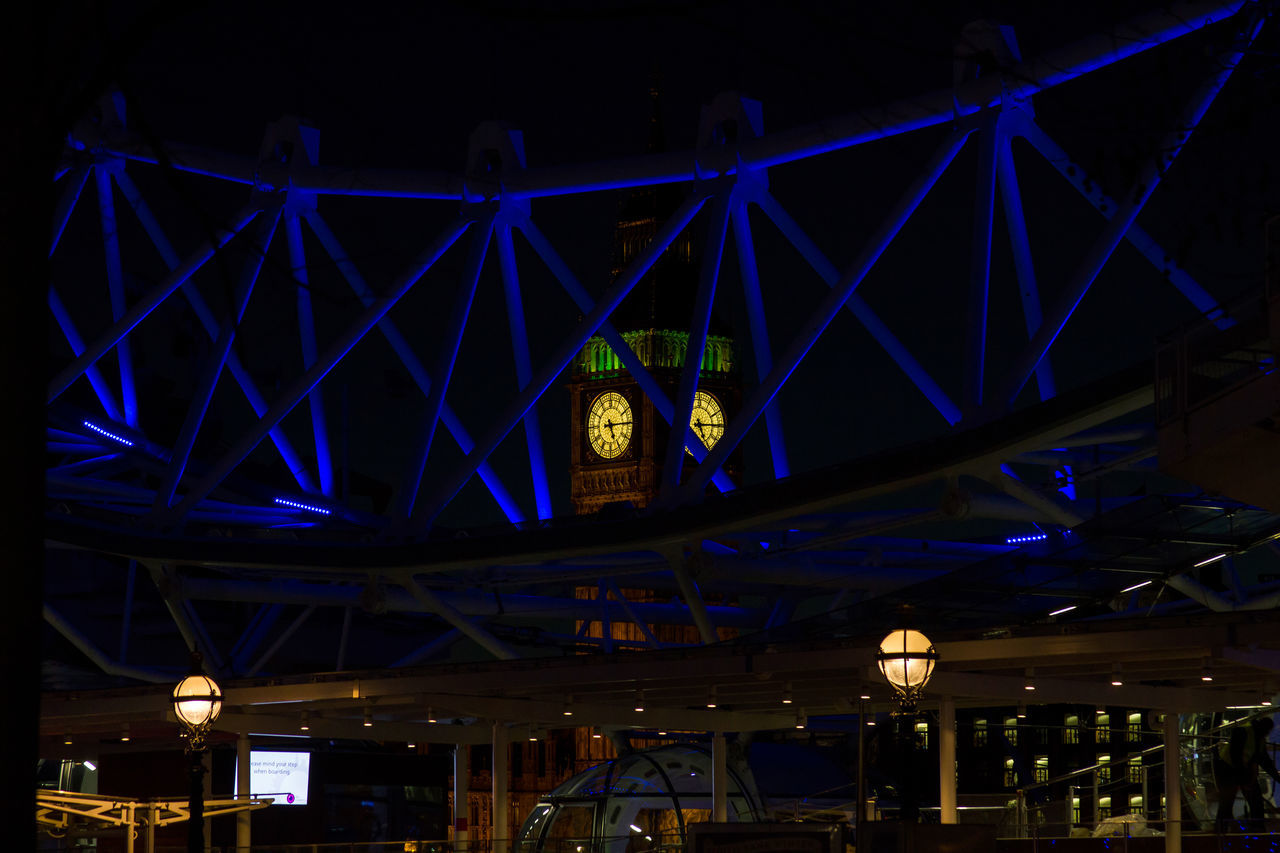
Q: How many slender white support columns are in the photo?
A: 6